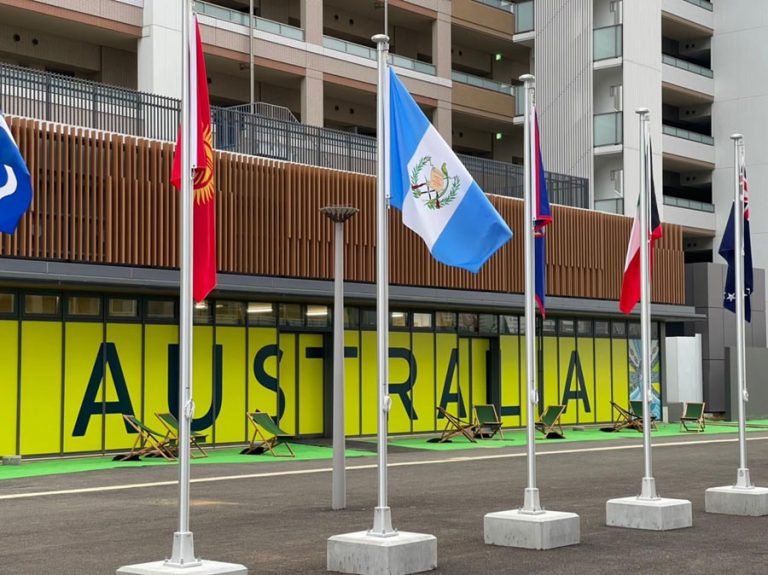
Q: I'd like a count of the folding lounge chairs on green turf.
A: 9